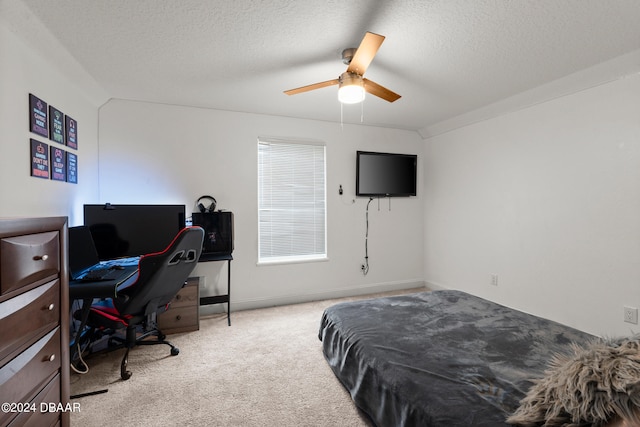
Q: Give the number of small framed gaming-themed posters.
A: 6